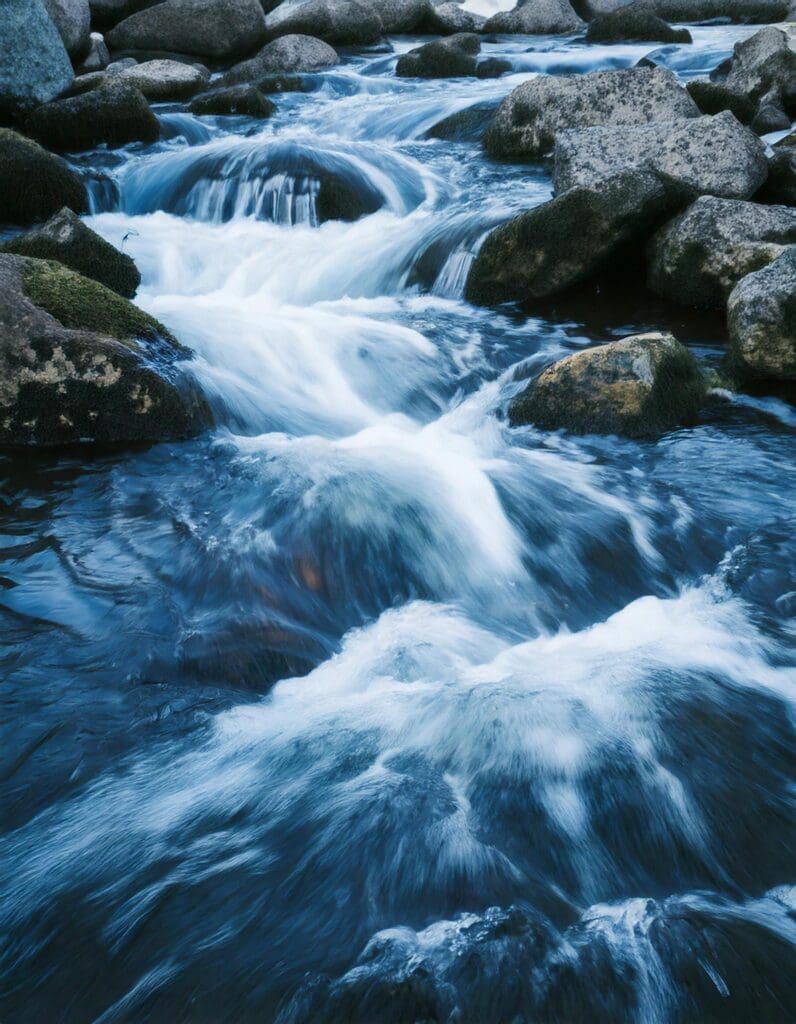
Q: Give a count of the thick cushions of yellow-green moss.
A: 1